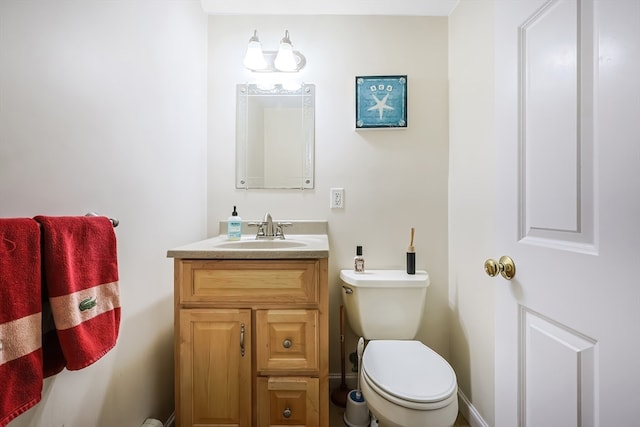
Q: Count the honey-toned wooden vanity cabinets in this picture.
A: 1